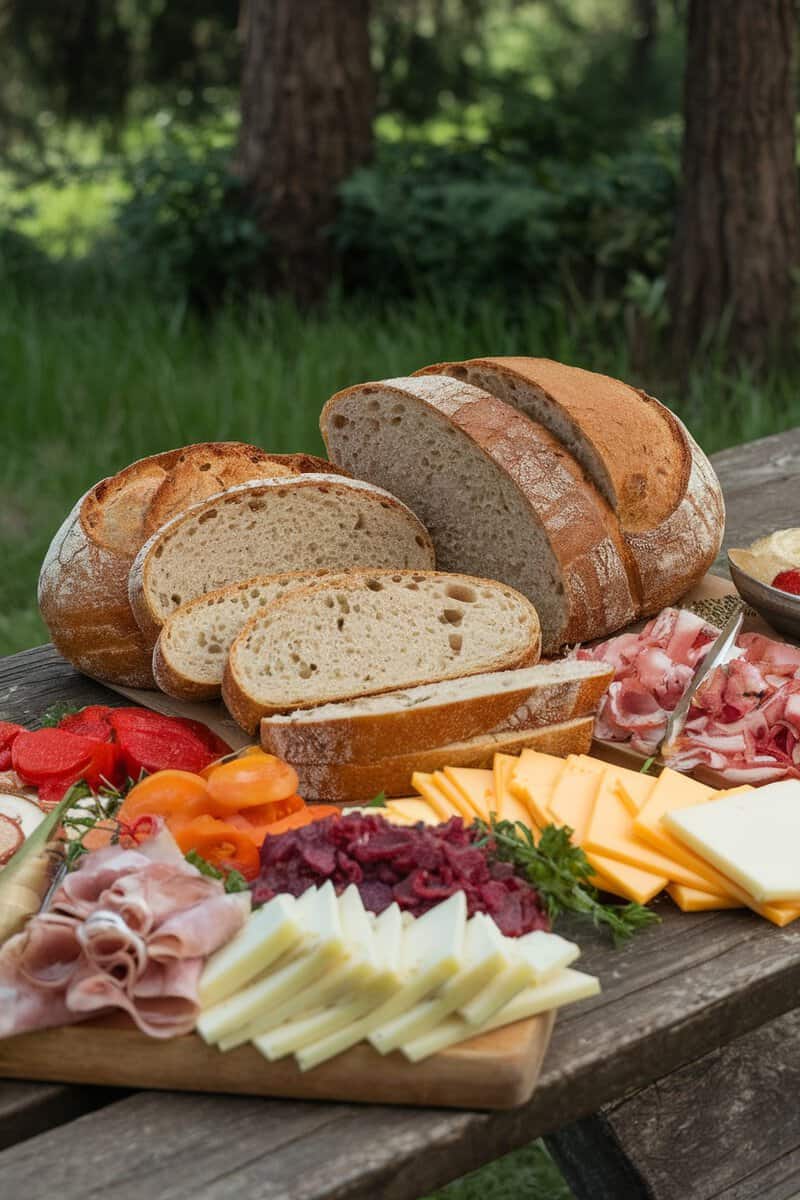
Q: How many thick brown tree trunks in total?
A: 2